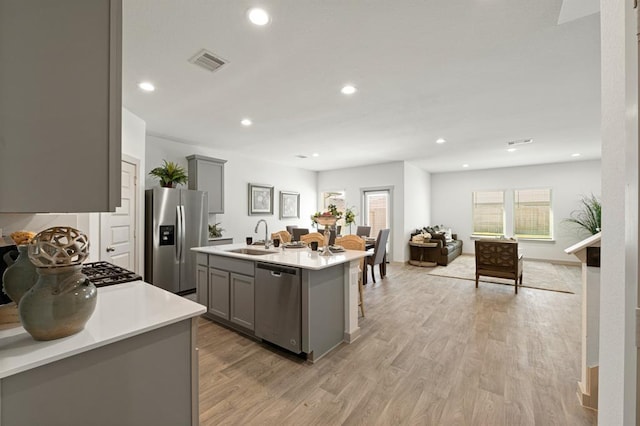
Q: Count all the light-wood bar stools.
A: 3